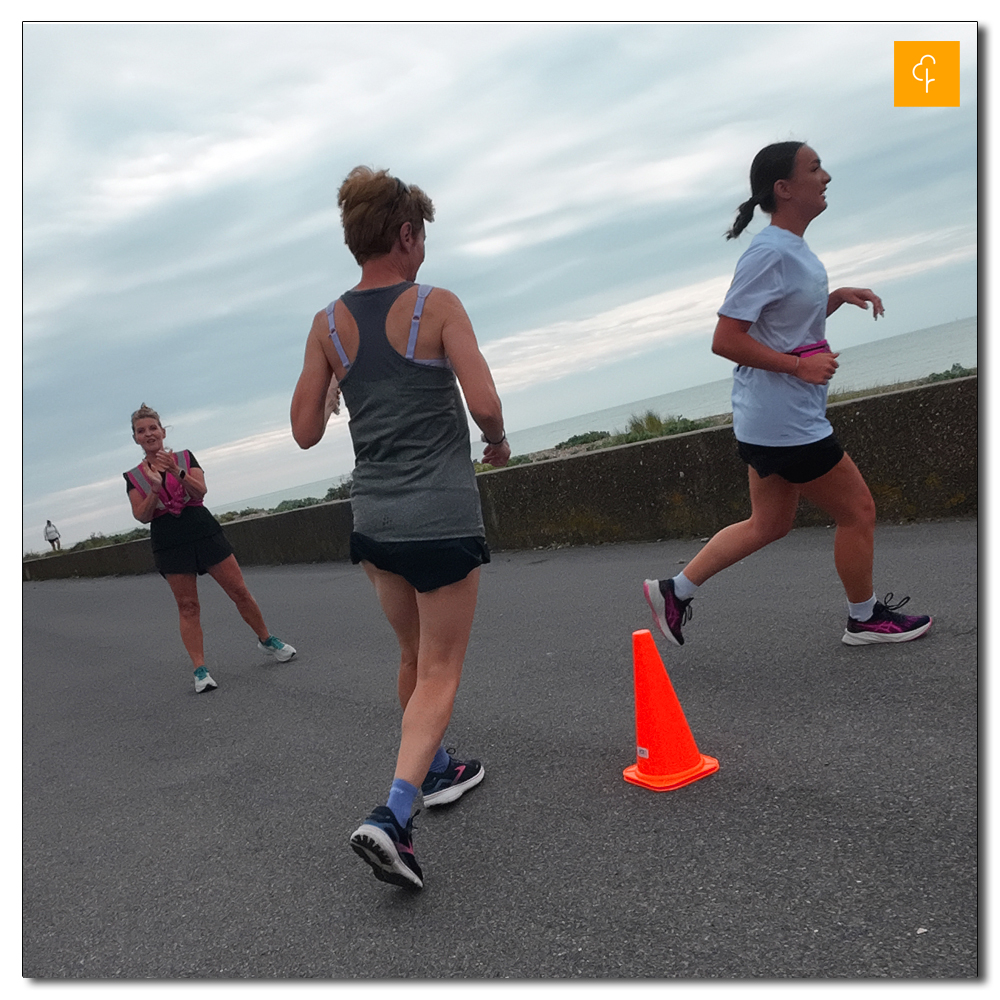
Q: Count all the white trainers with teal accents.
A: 2